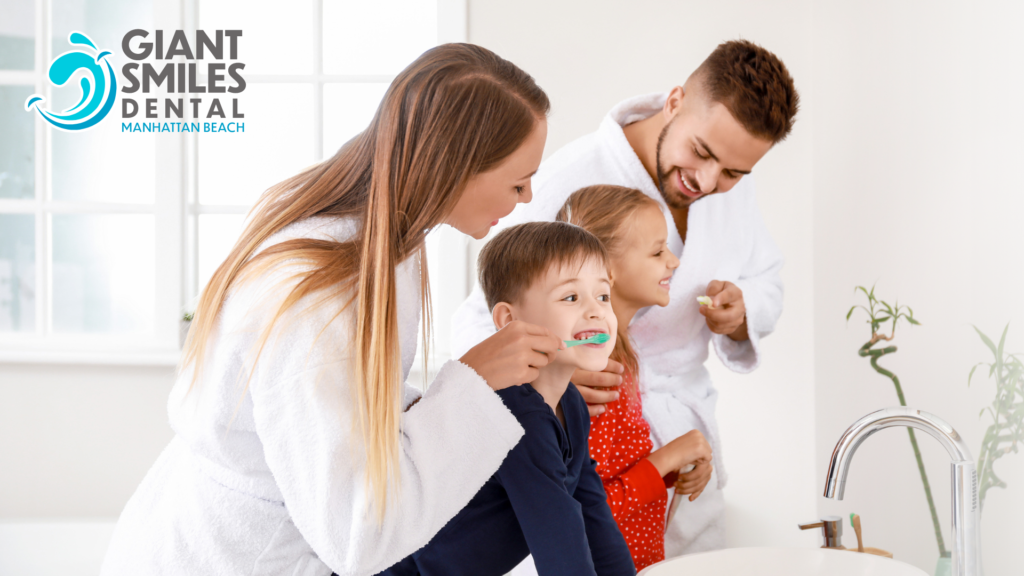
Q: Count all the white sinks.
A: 1